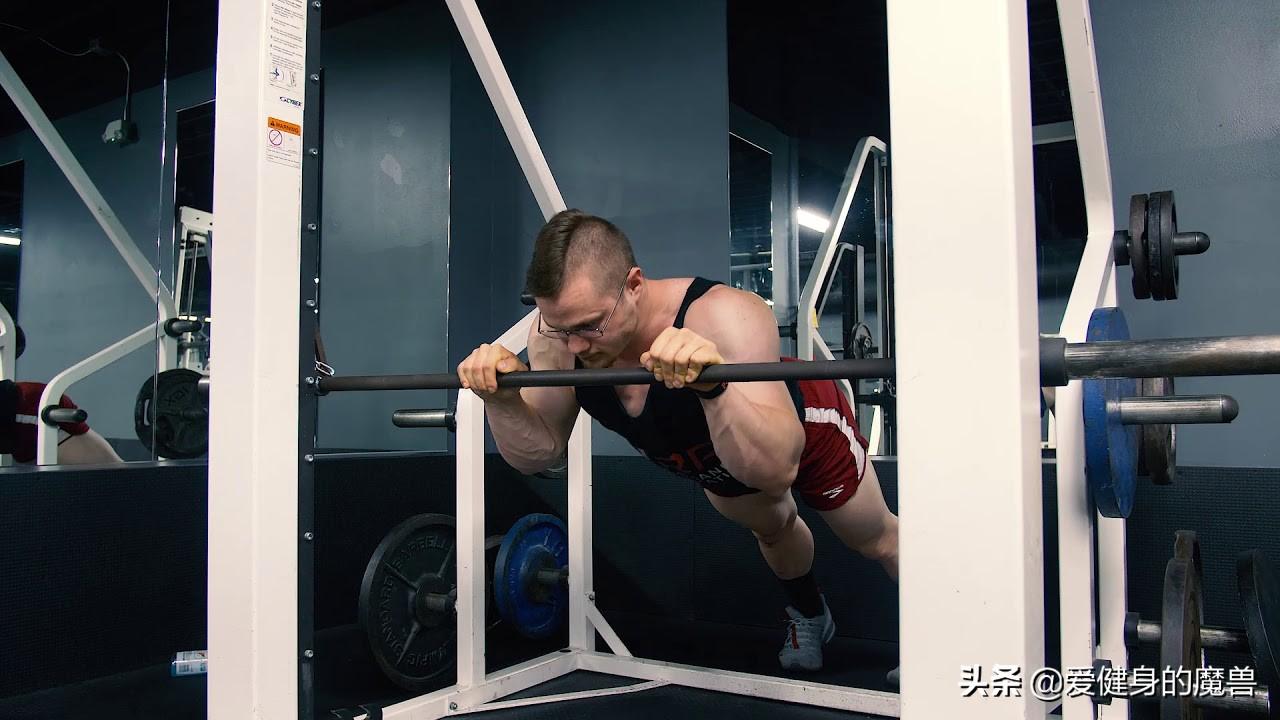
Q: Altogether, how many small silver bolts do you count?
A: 9